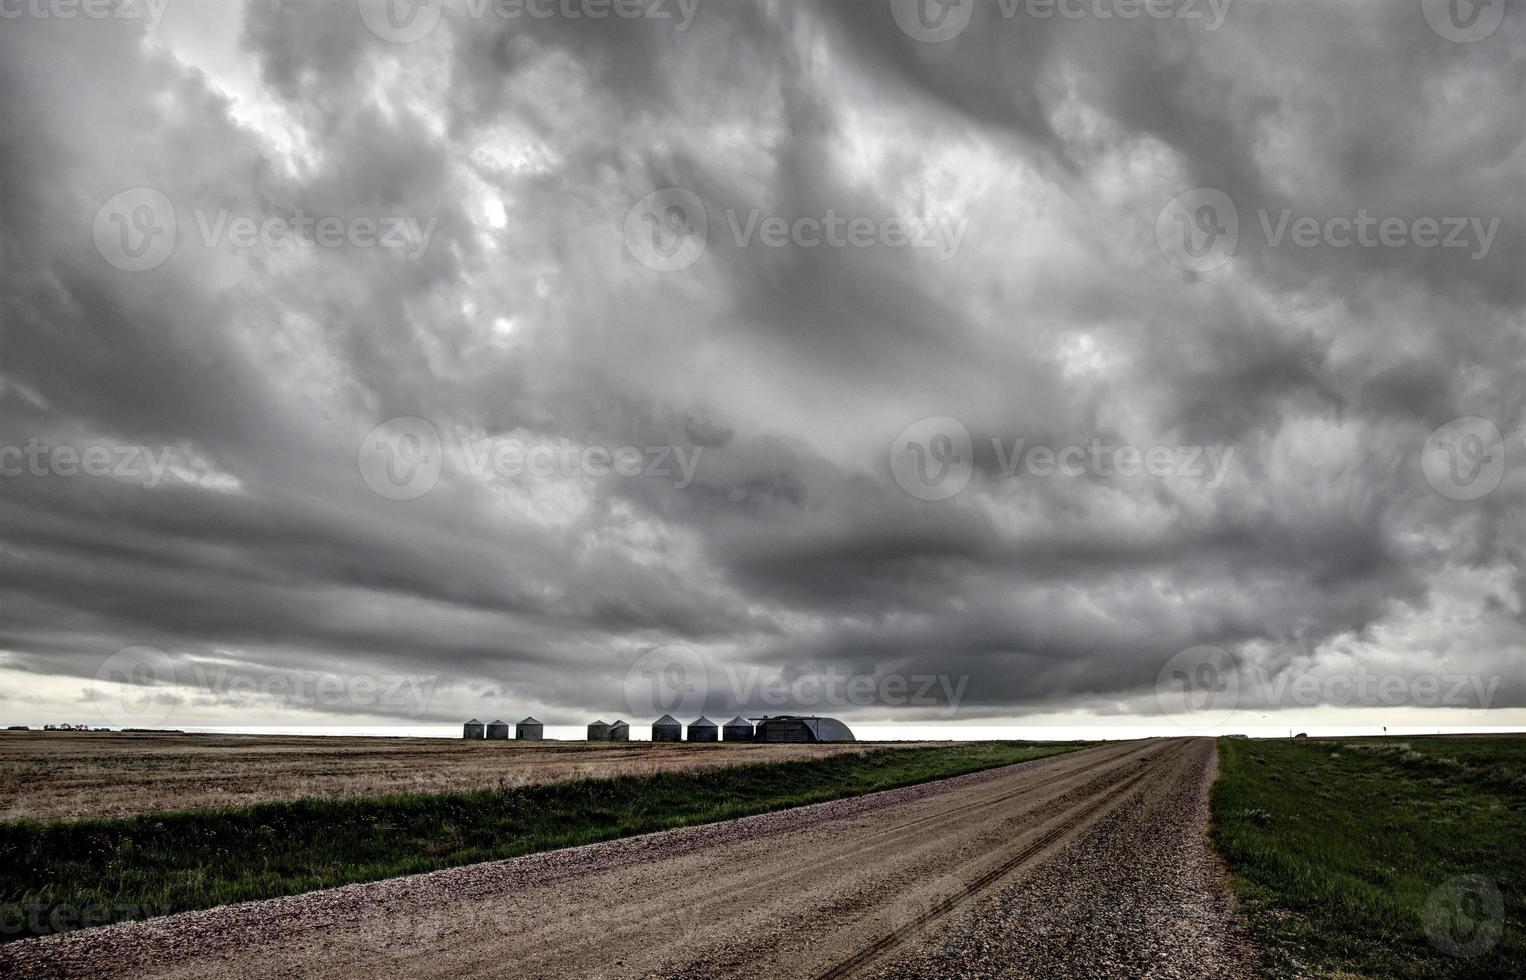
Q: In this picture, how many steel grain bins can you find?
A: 8